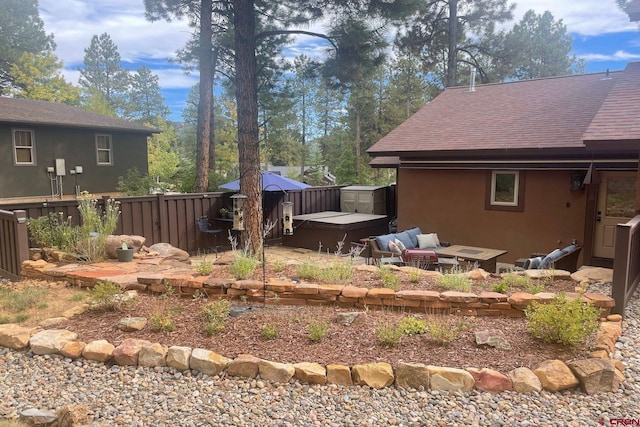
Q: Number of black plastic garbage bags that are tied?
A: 0